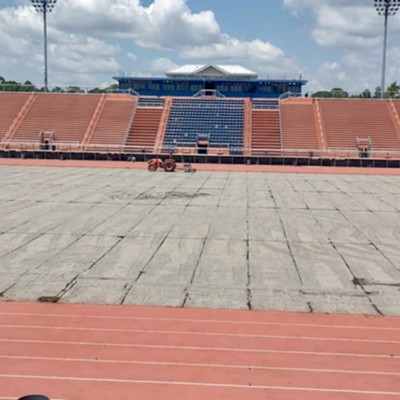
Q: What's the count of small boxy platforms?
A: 3